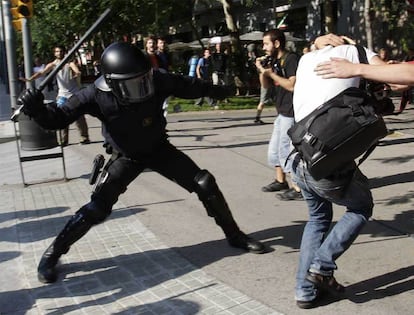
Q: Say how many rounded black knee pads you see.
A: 2